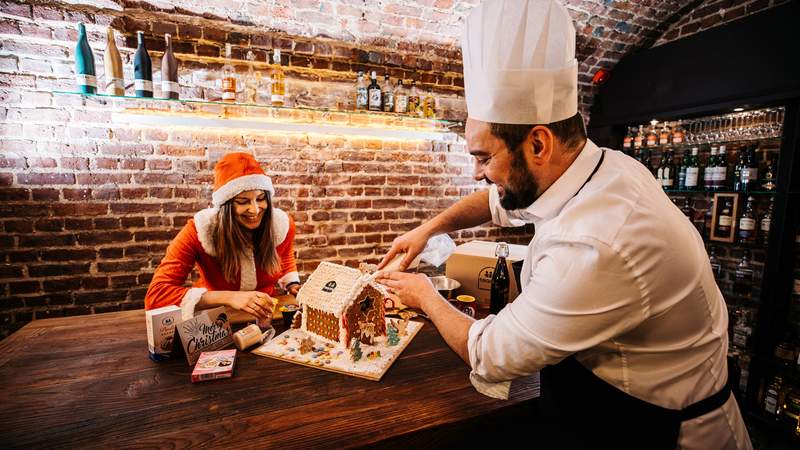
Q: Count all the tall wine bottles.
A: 4